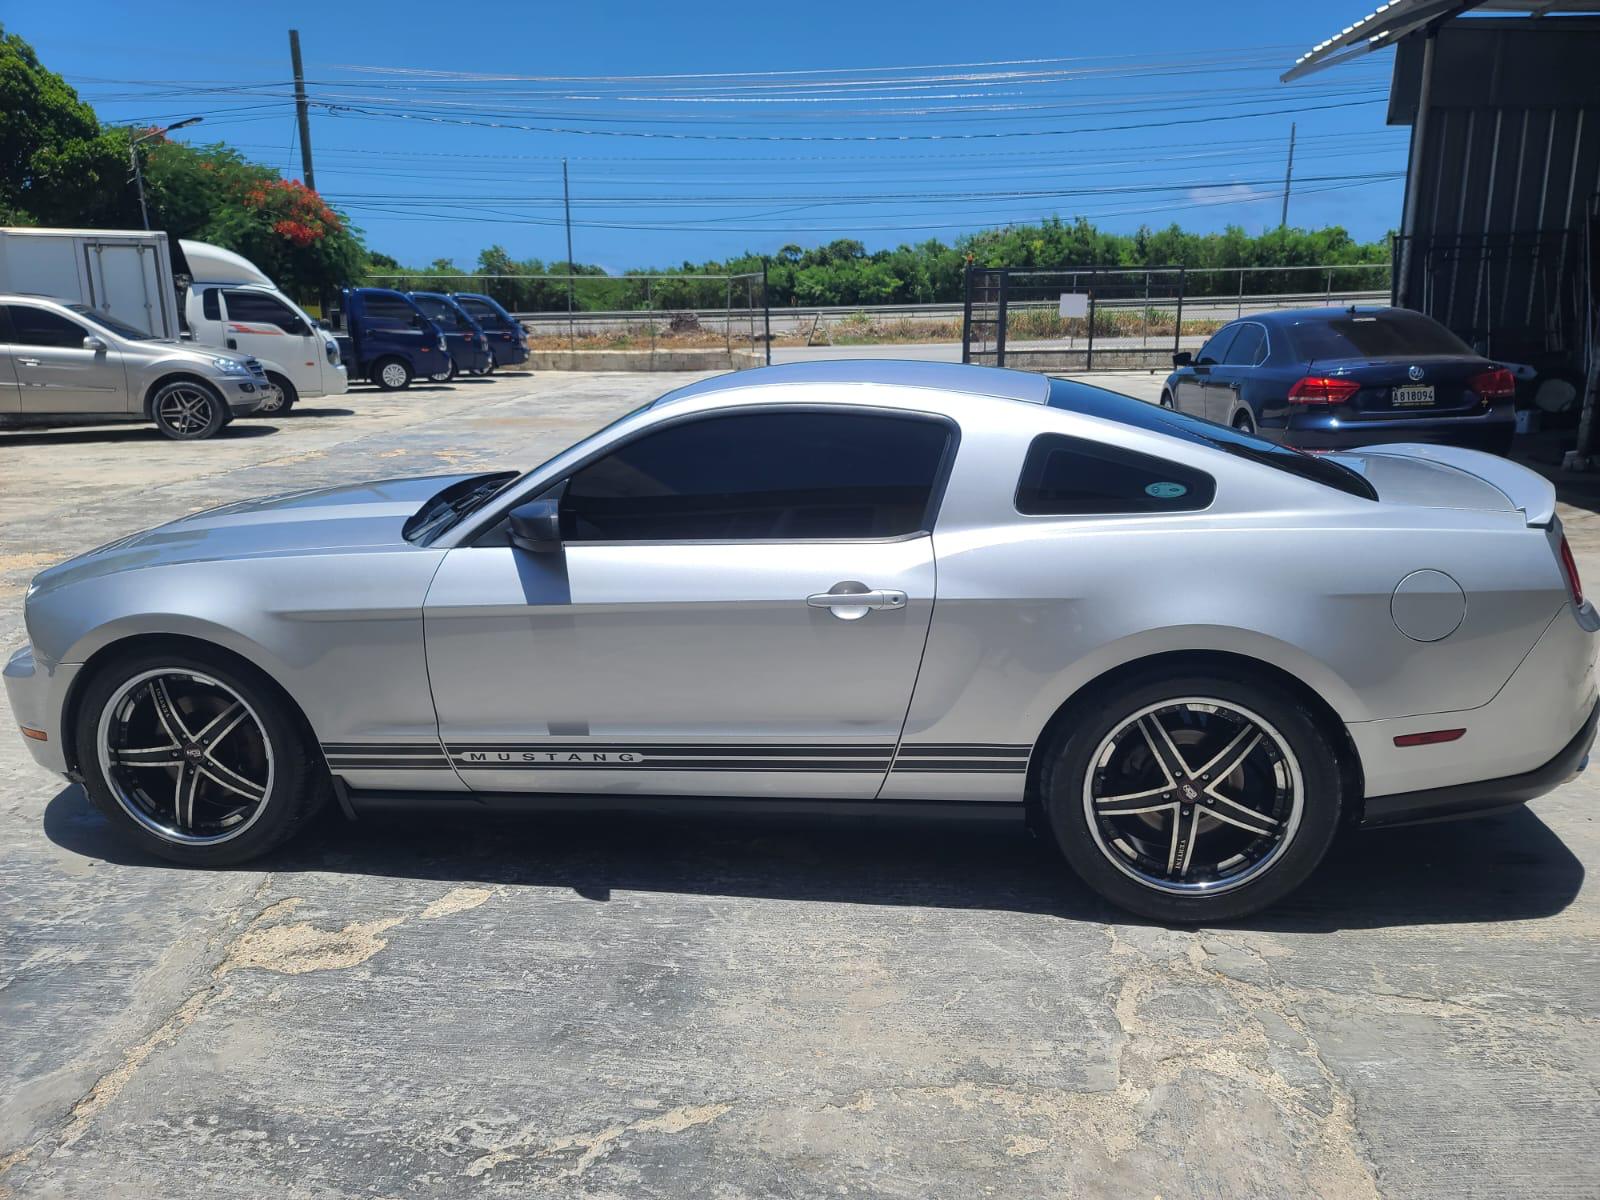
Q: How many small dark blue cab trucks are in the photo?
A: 3